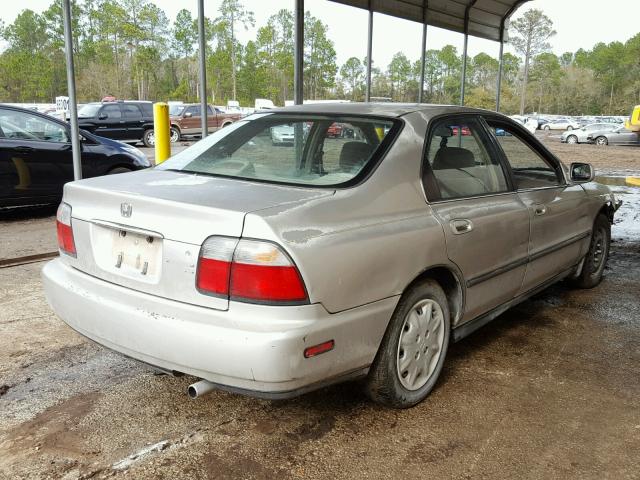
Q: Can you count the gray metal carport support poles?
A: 7